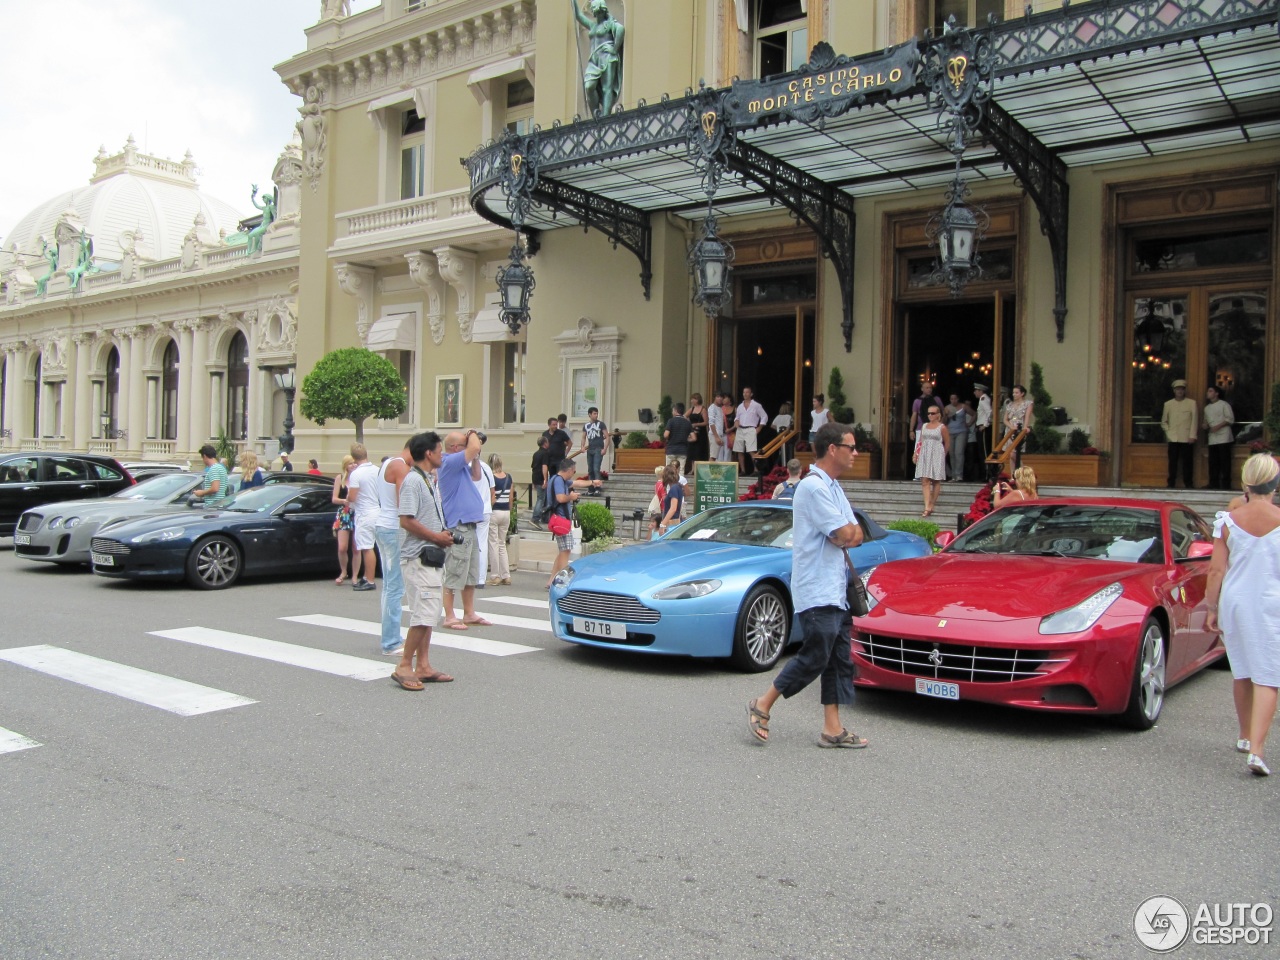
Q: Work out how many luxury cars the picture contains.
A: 4